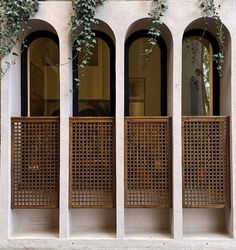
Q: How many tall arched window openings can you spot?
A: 4